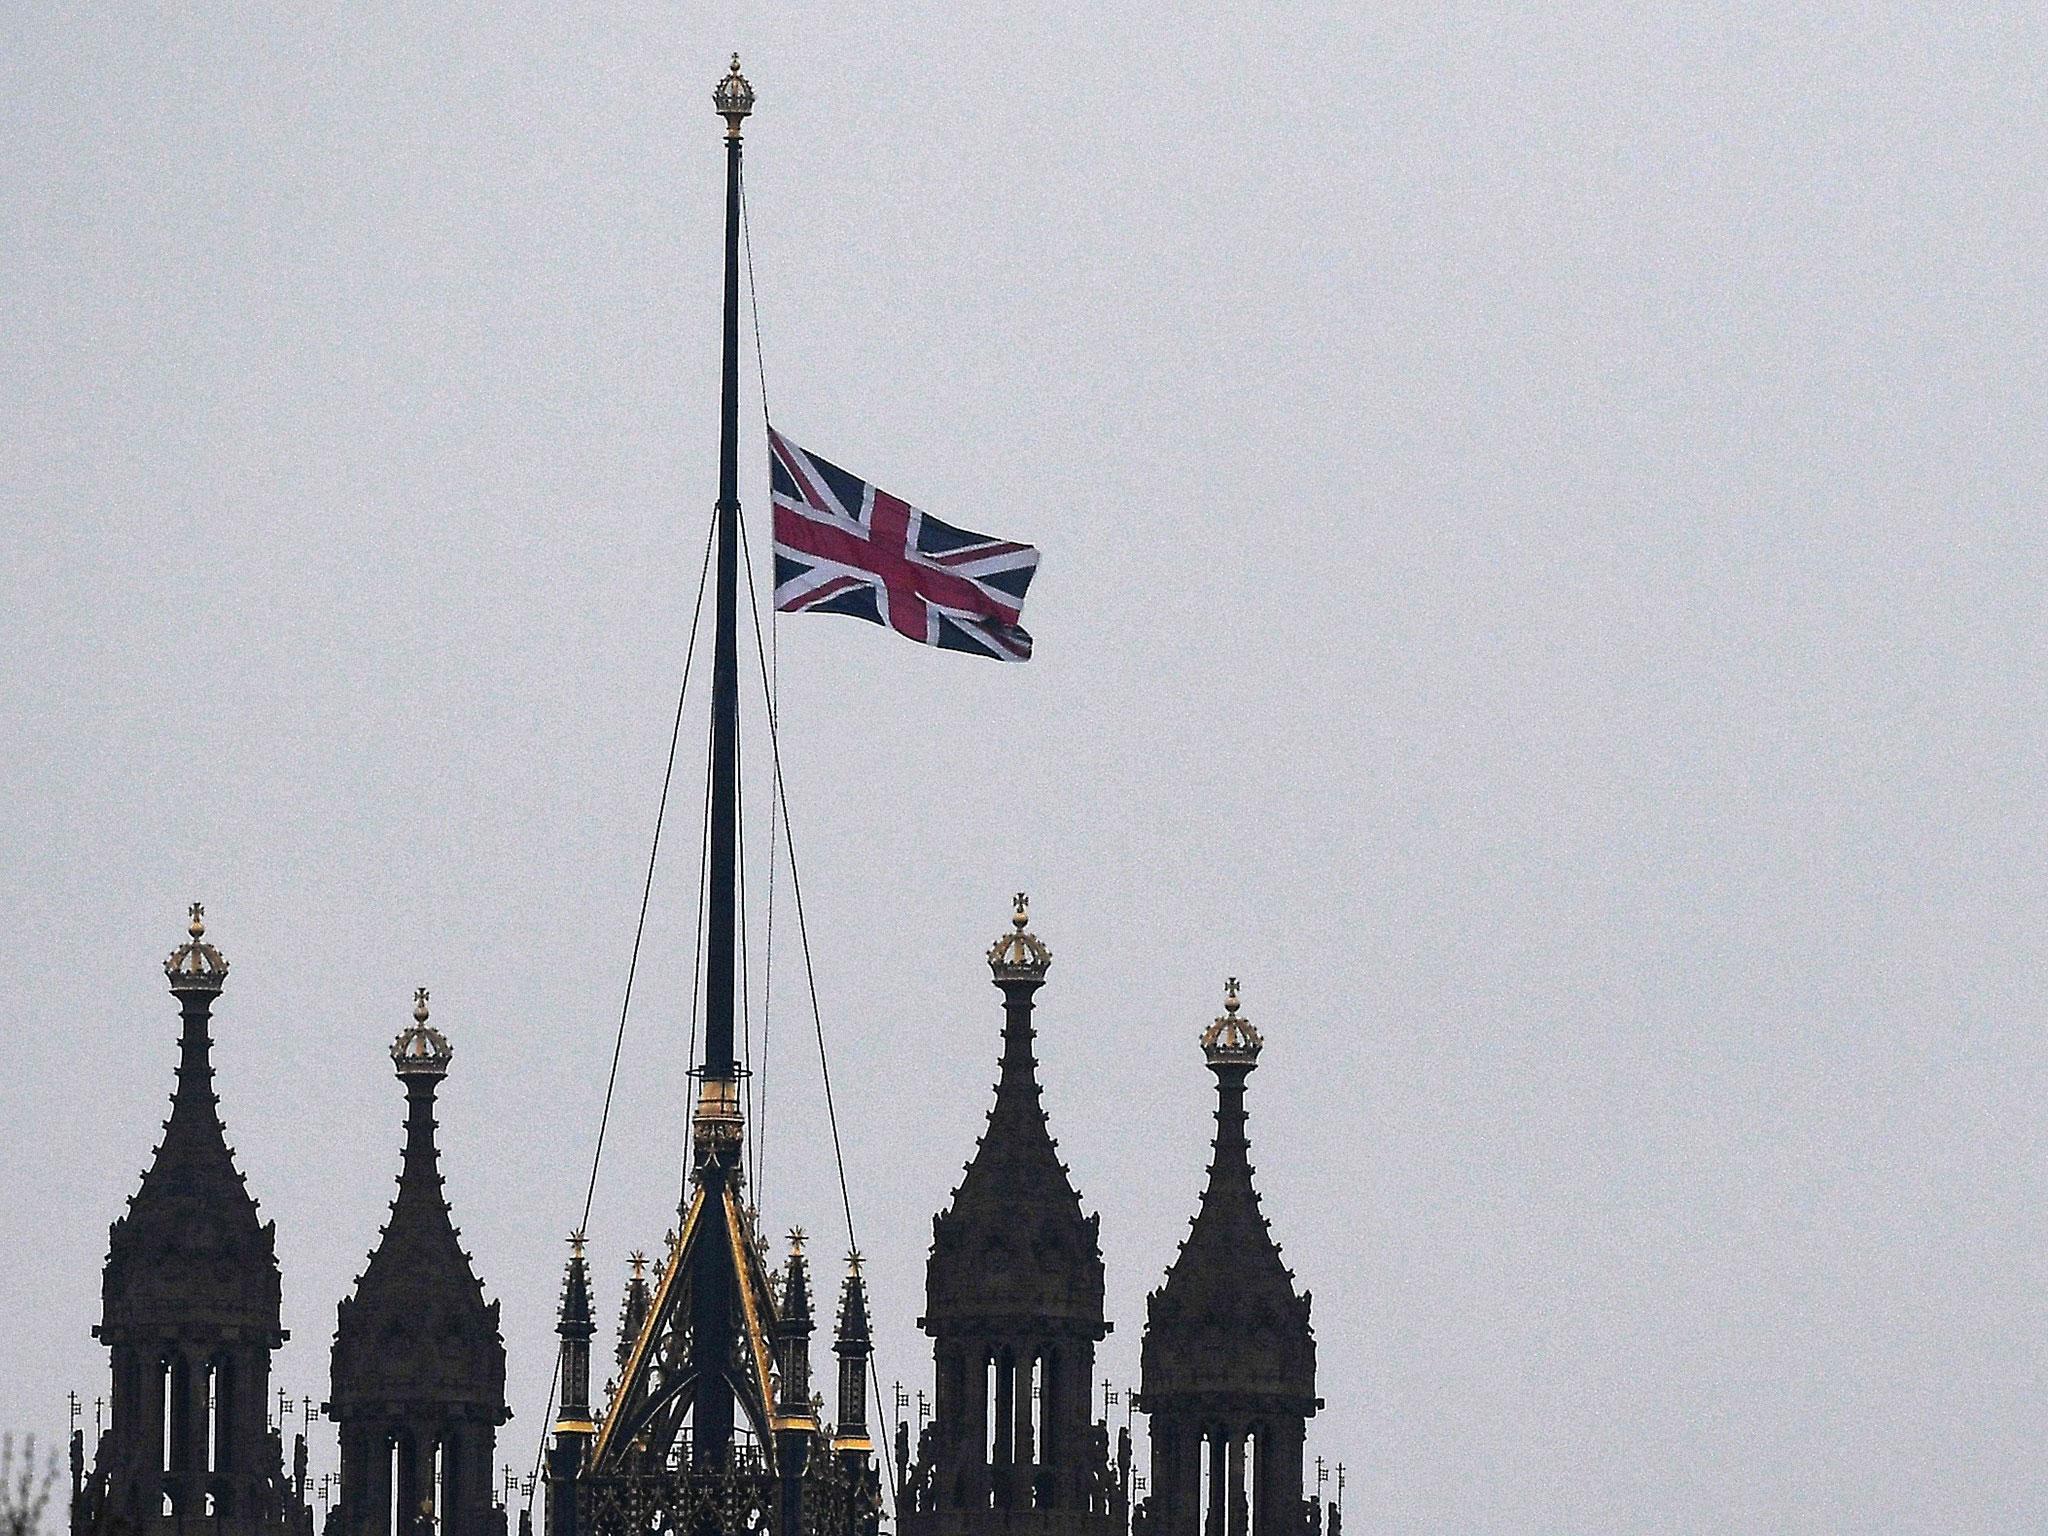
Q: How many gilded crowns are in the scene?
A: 5